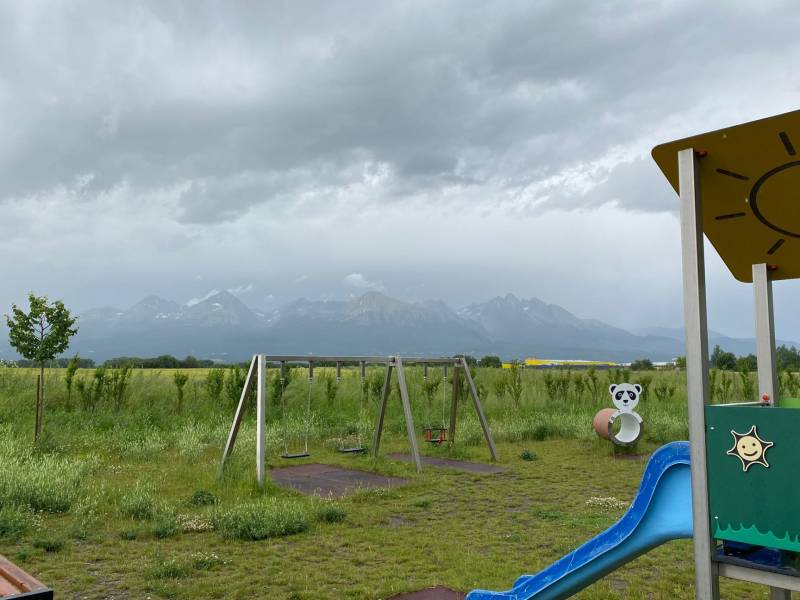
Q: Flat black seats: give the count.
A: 2